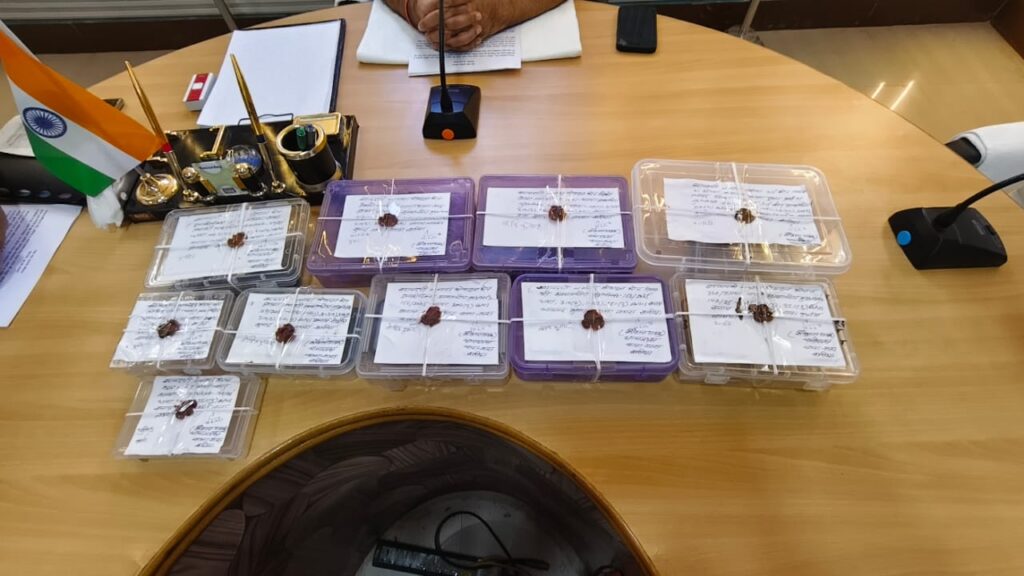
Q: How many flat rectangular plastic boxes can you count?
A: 10